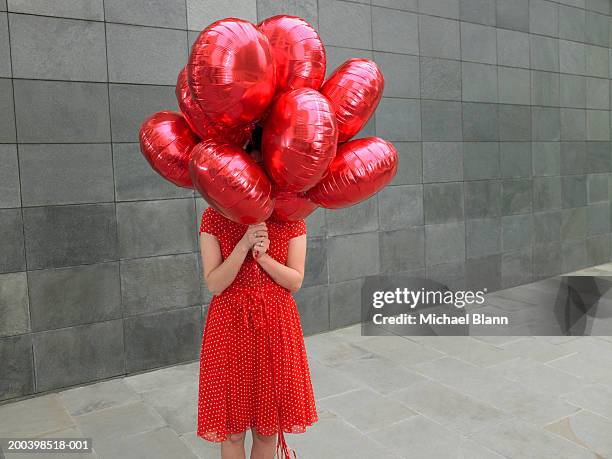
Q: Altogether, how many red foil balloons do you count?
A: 9